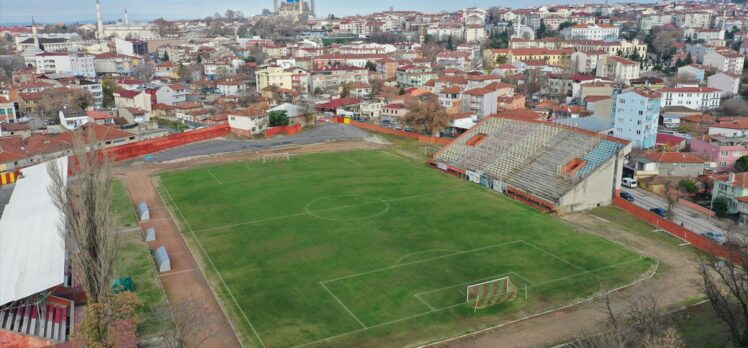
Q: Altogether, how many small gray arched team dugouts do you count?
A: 3